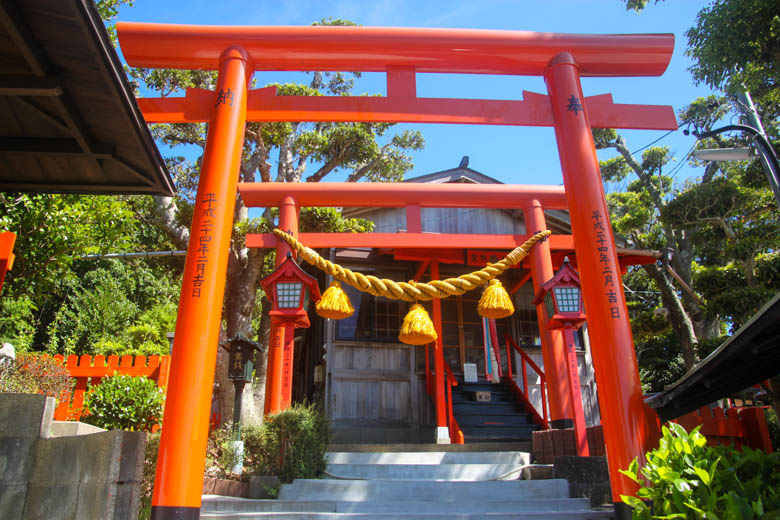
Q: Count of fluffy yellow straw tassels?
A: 3